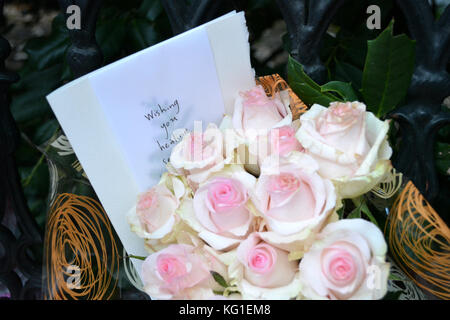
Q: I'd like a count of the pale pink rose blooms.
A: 10